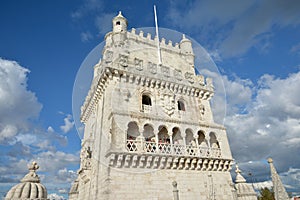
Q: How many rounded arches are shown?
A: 9